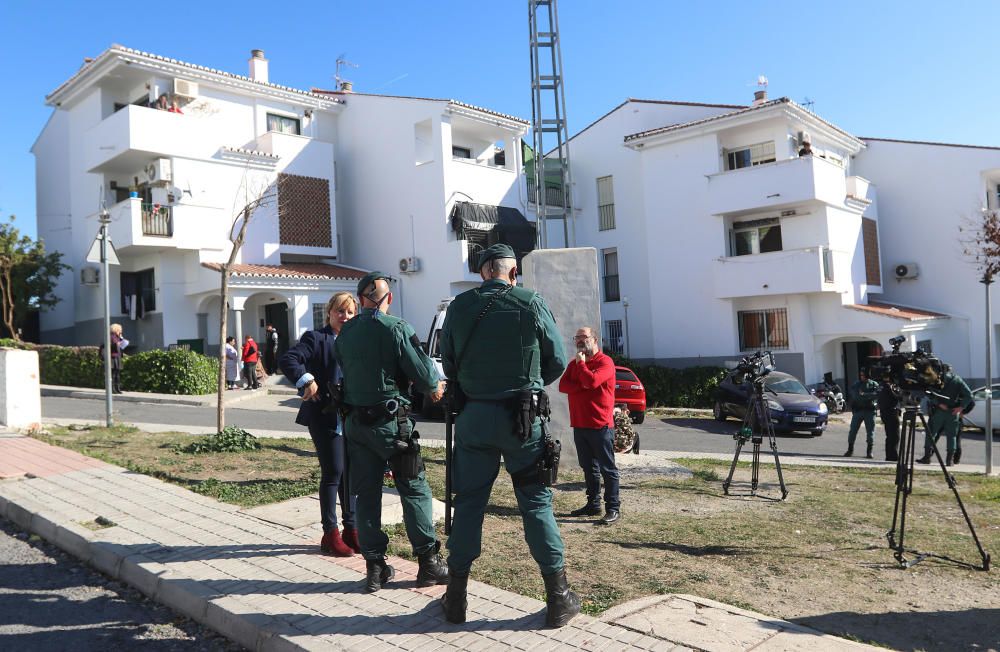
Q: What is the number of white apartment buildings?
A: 2